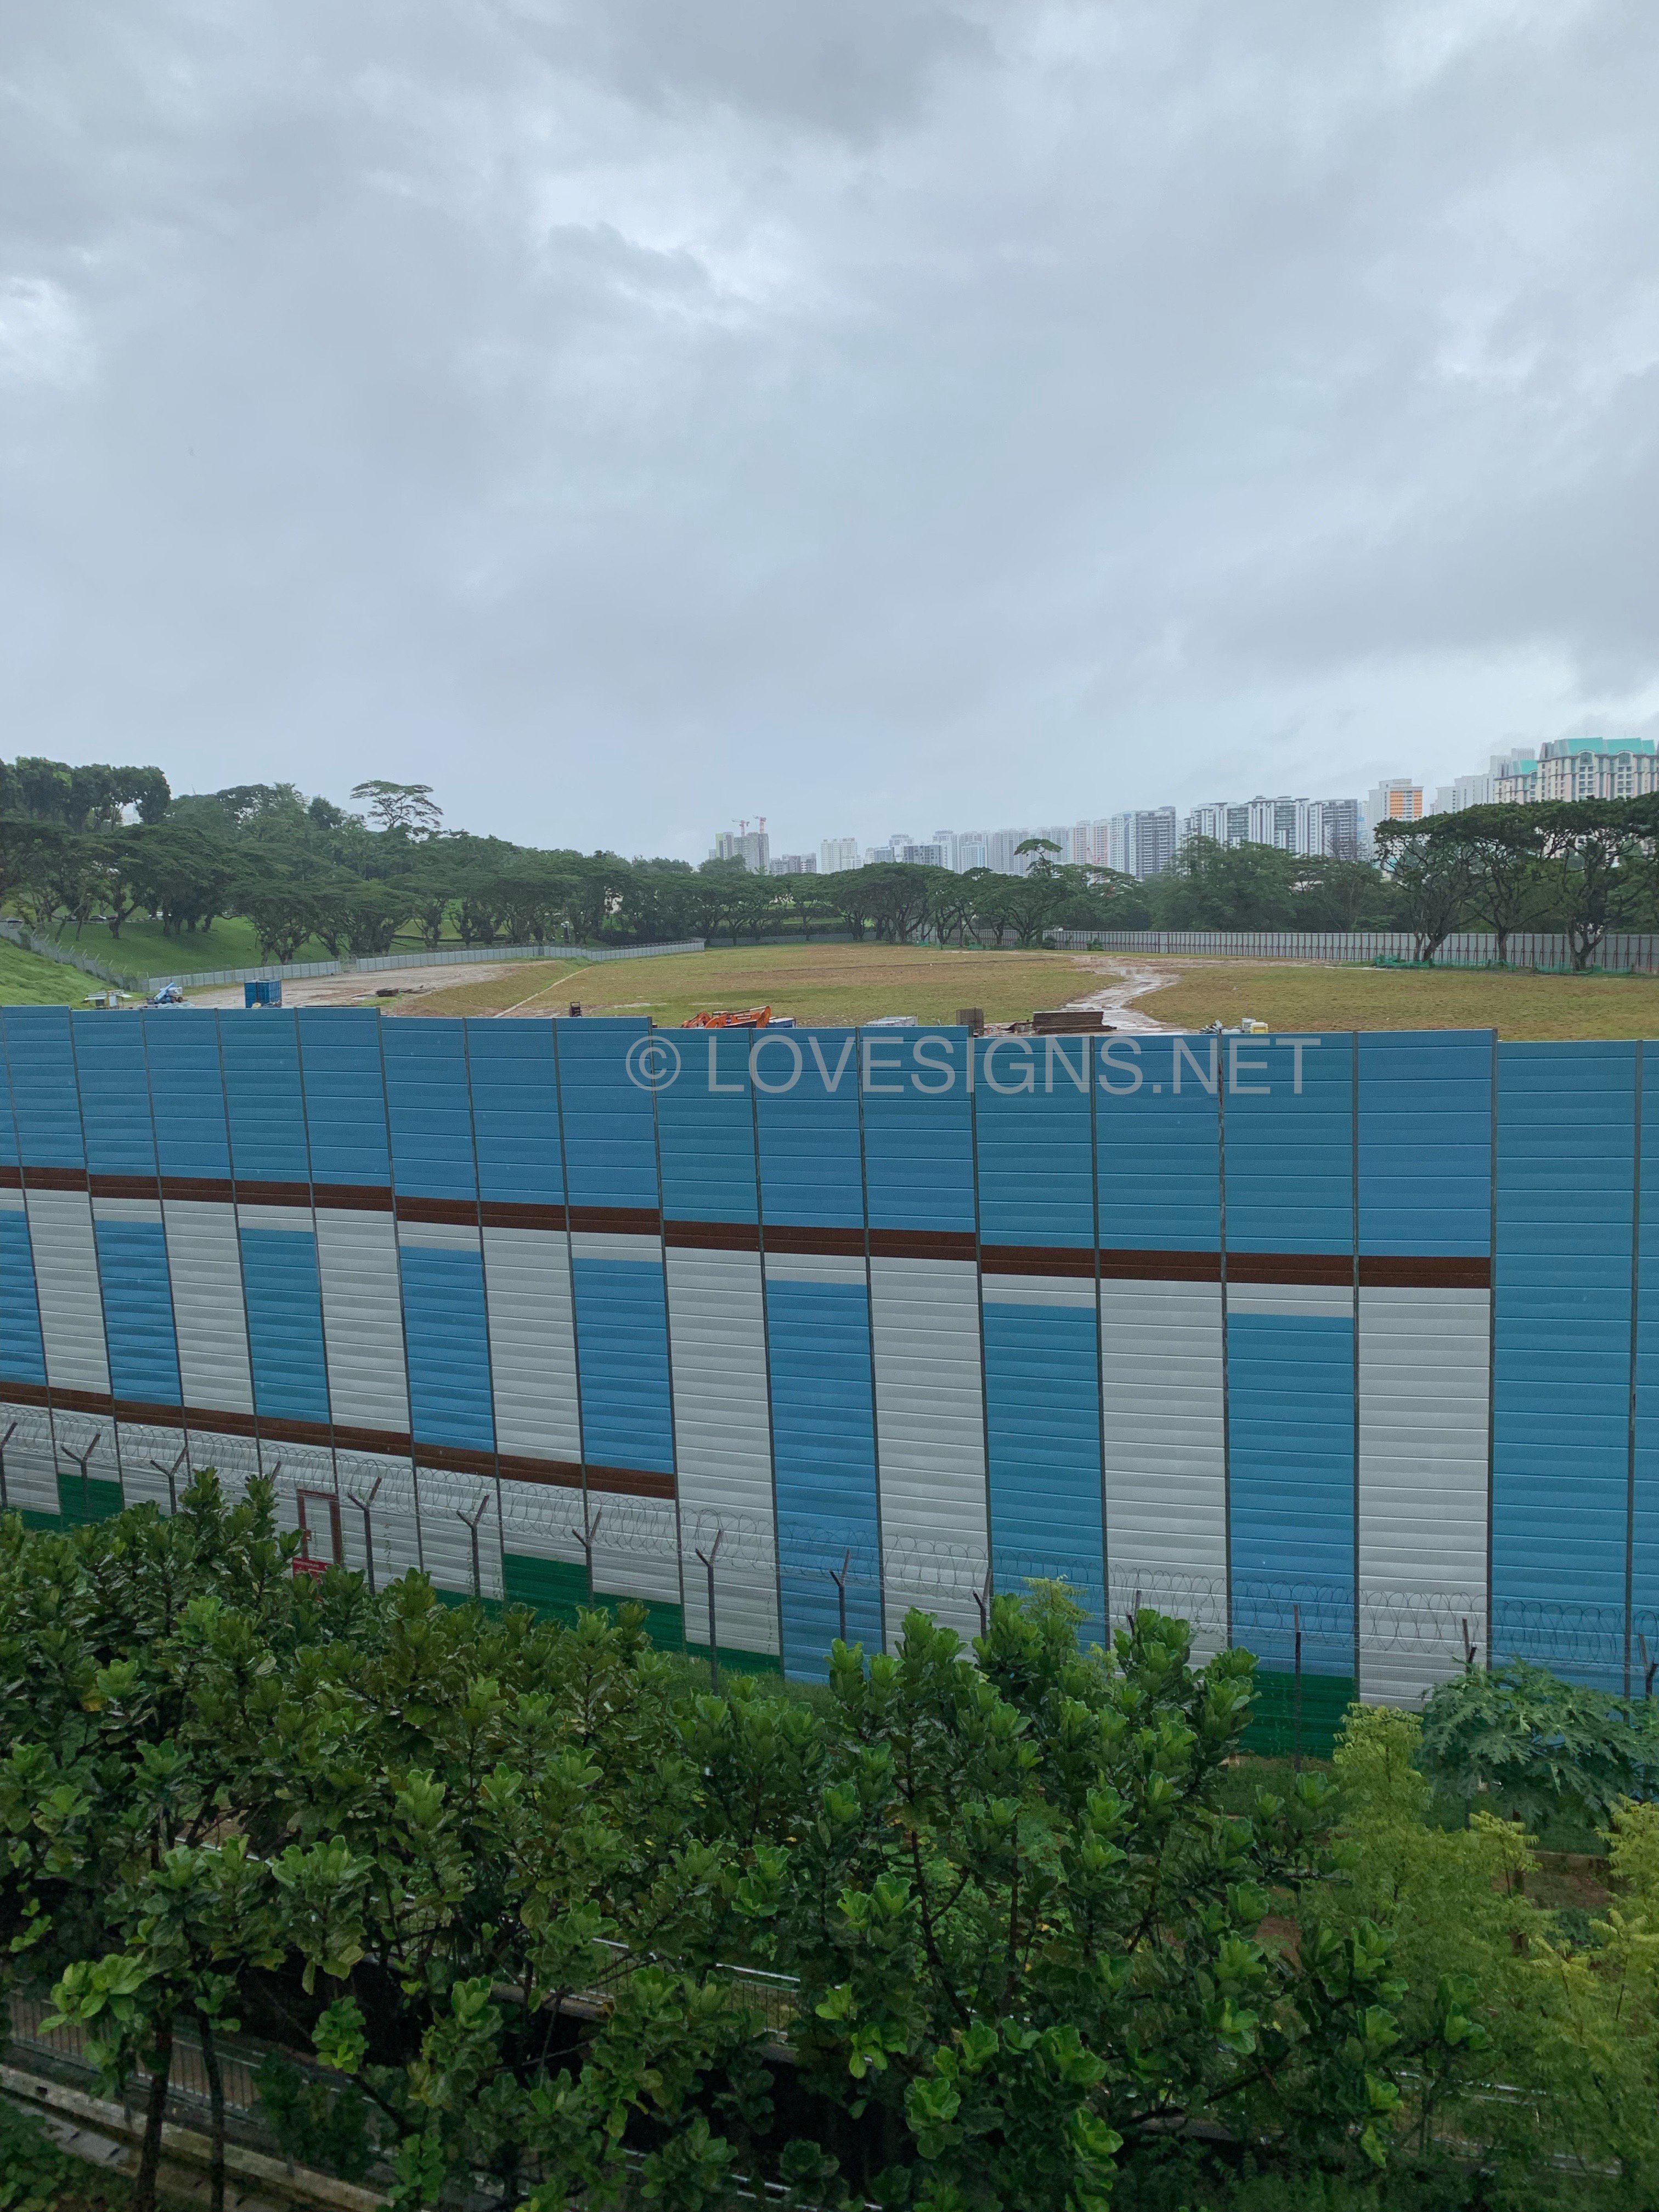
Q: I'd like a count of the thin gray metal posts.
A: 14